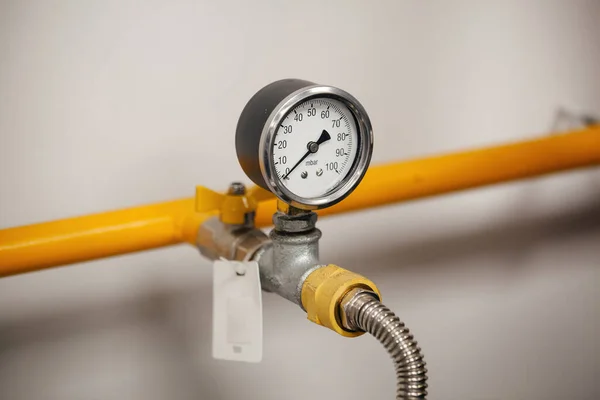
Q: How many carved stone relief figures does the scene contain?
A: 0